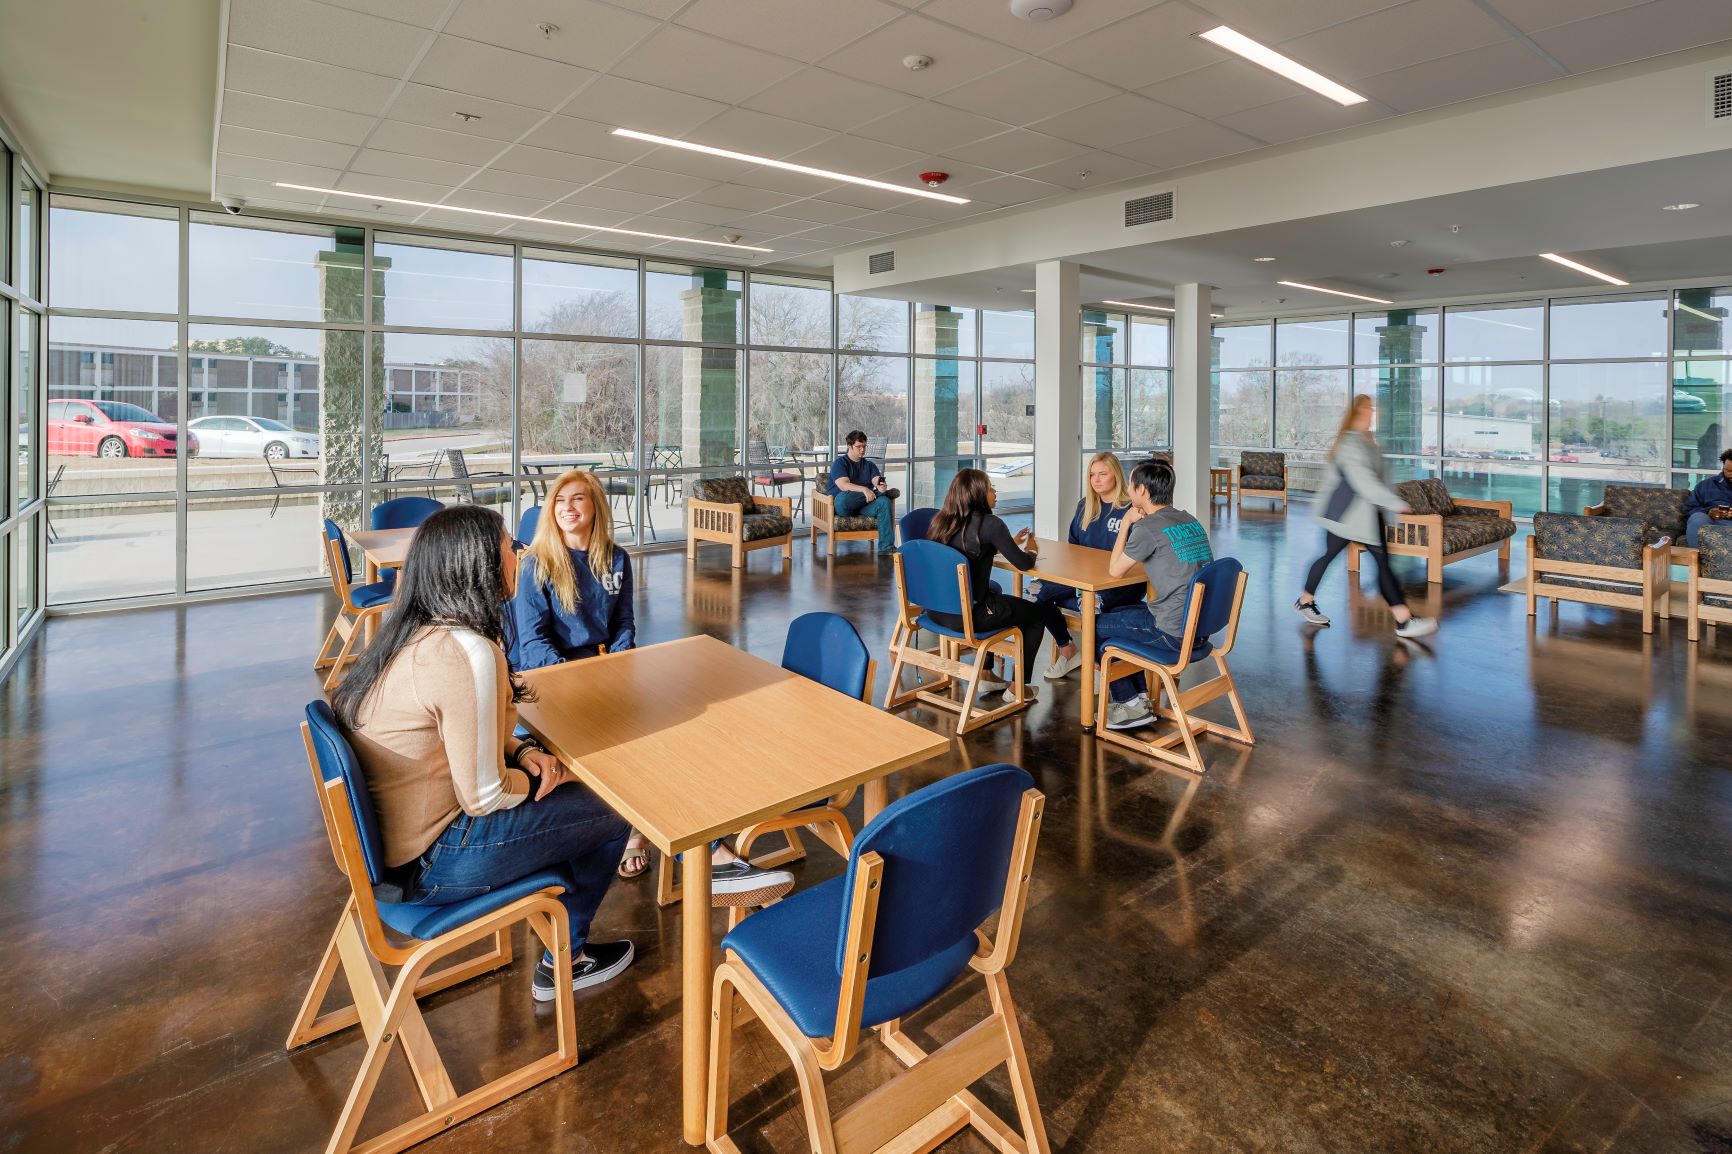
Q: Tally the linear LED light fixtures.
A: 6